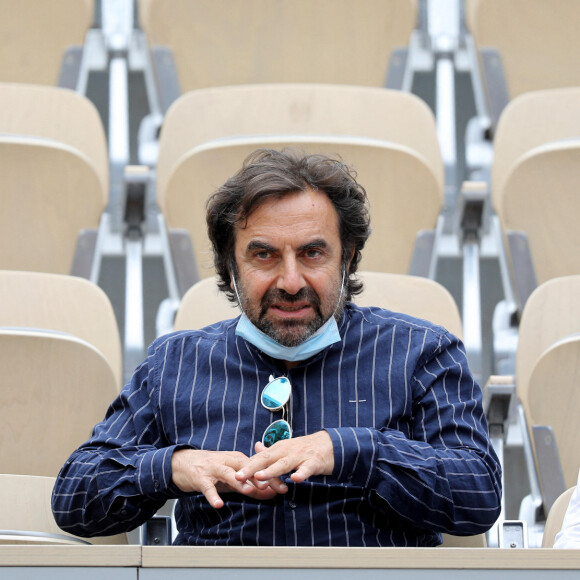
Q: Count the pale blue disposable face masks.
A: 1